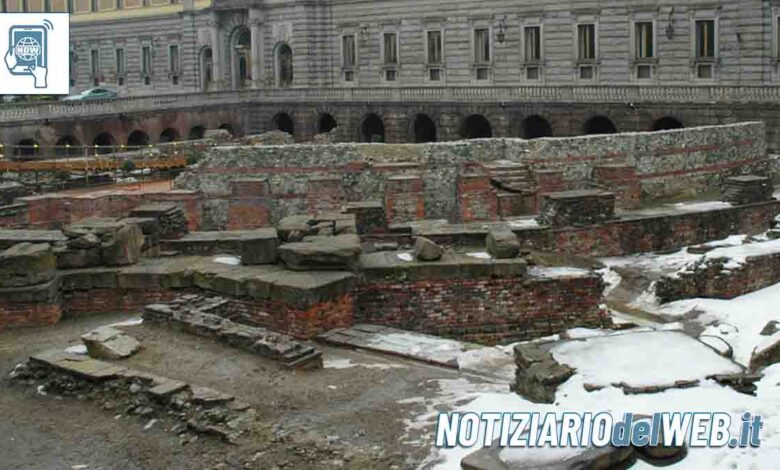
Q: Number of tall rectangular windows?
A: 12